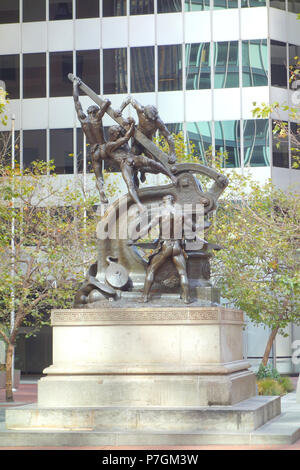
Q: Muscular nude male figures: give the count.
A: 4